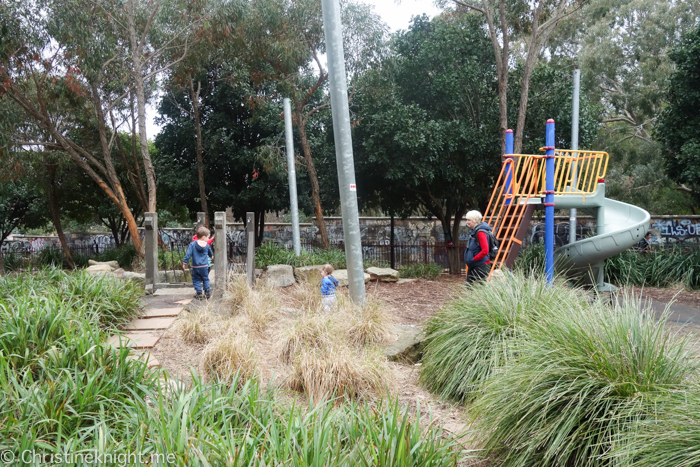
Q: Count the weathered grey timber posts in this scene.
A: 4